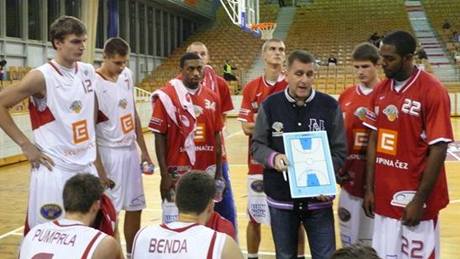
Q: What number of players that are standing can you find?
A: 7